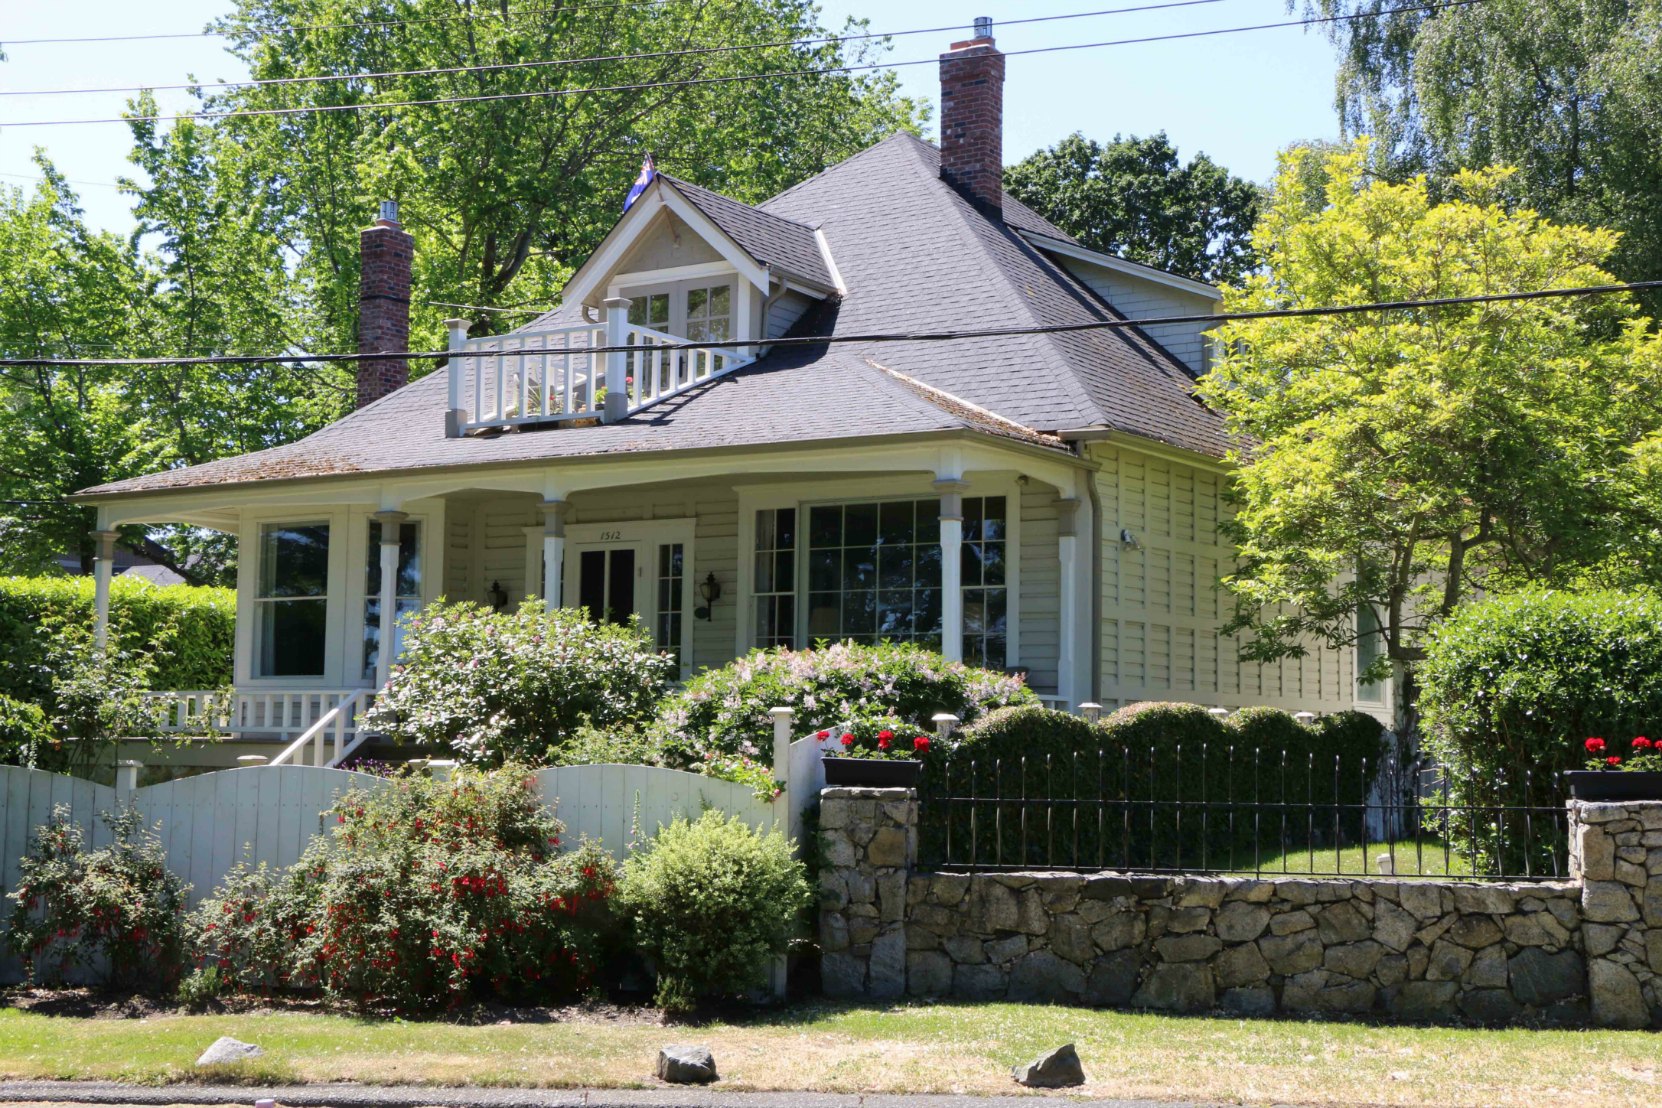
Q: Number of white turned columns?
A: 5